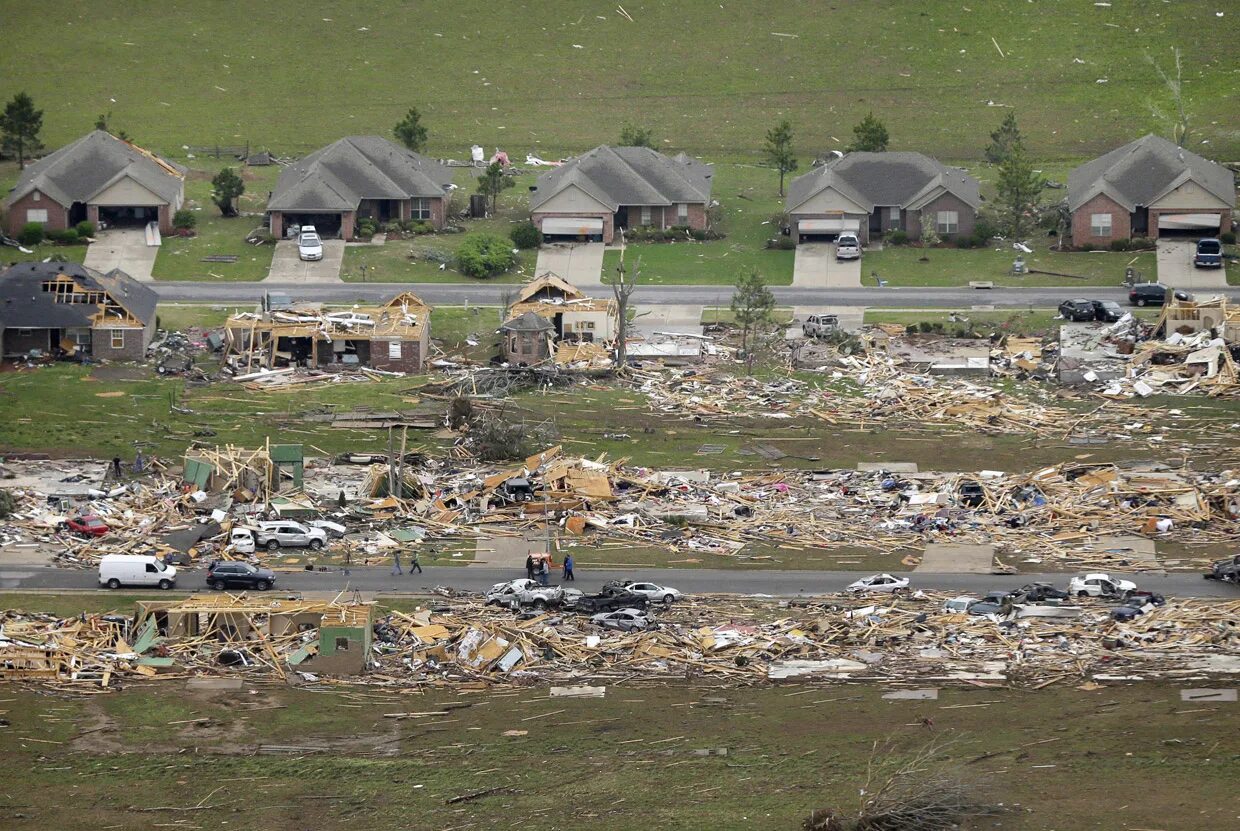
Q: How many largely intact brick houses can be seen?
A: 5